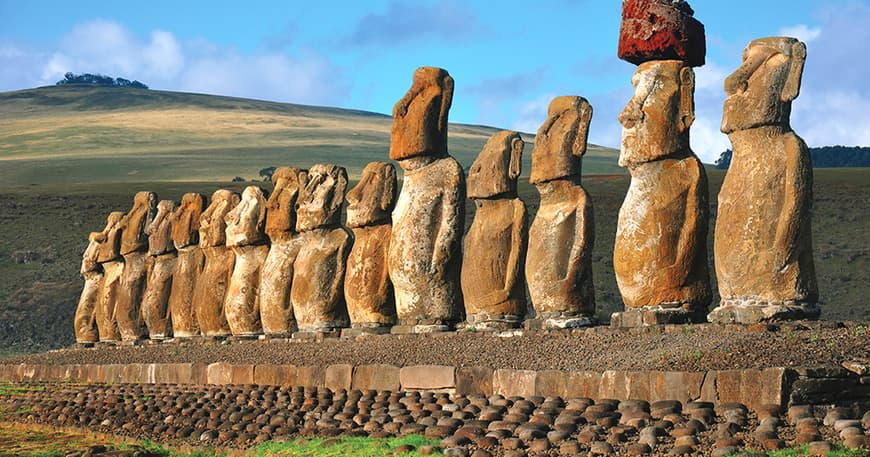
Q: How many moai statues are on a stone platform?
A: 15